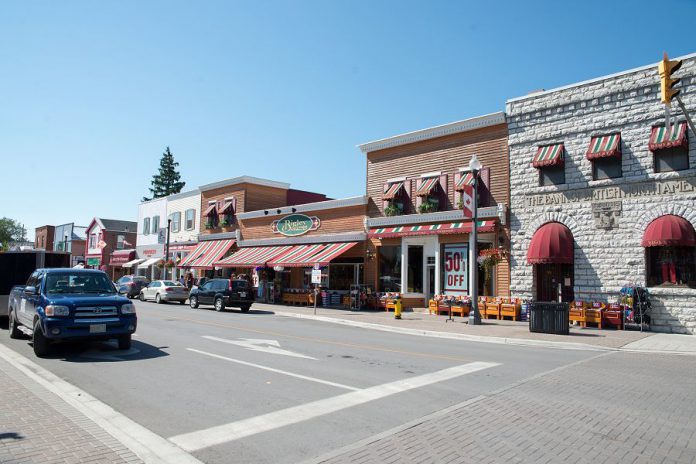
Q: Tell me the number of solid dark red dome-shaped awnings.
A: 2